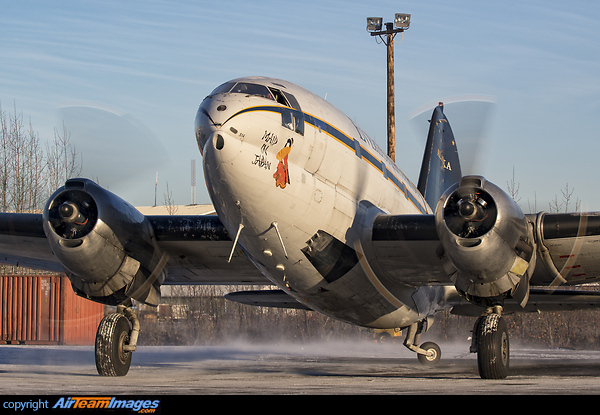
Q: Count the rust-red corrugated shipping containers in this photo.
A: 1